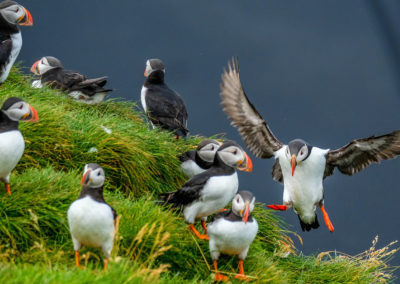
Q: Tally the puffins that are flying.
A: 1